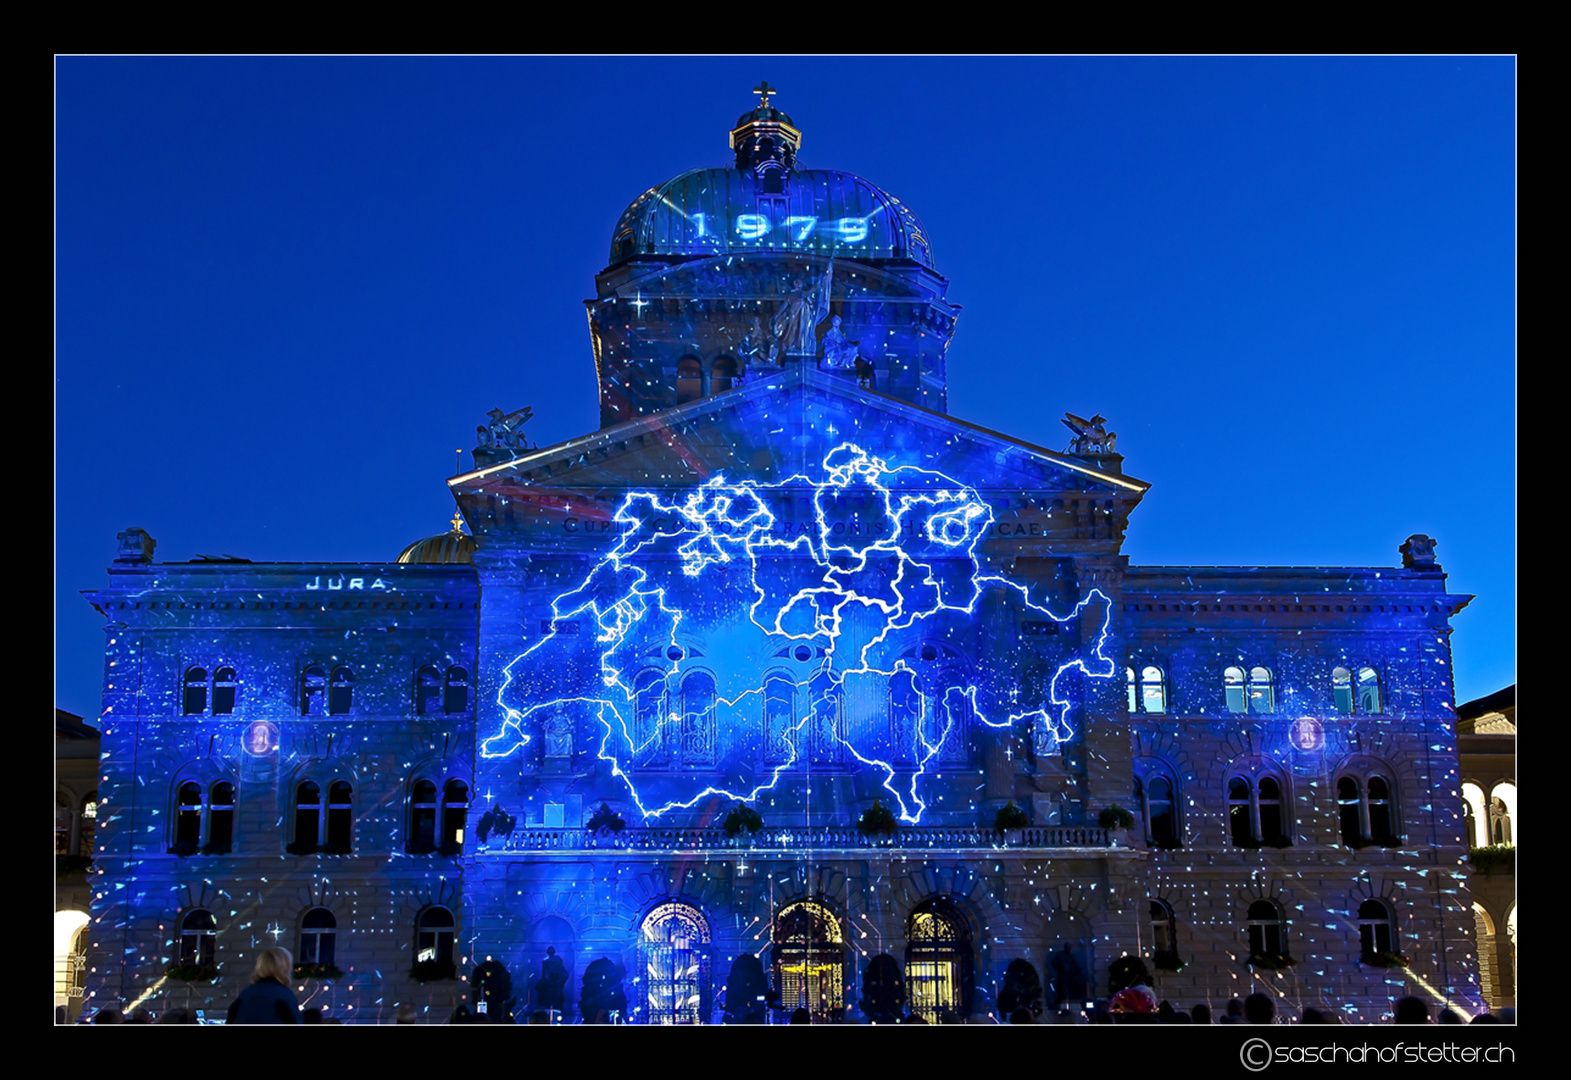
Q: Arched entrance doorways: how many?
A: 3